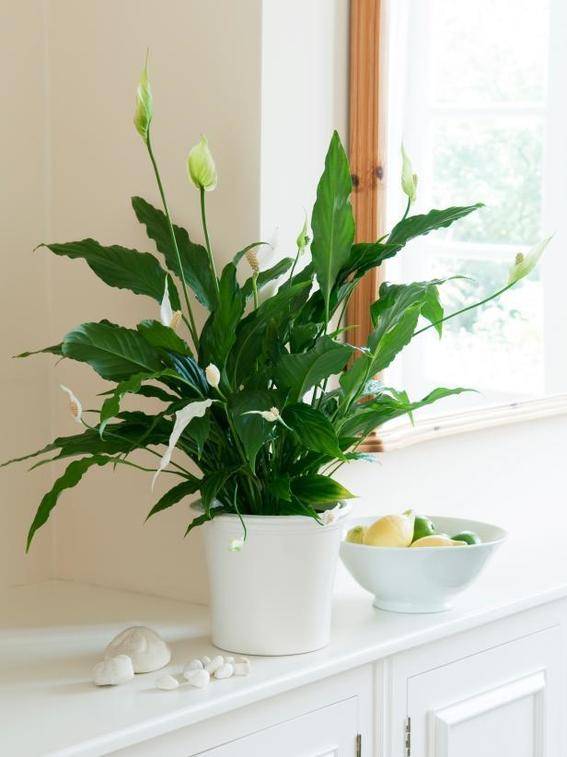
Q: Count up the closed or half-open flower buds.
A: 5